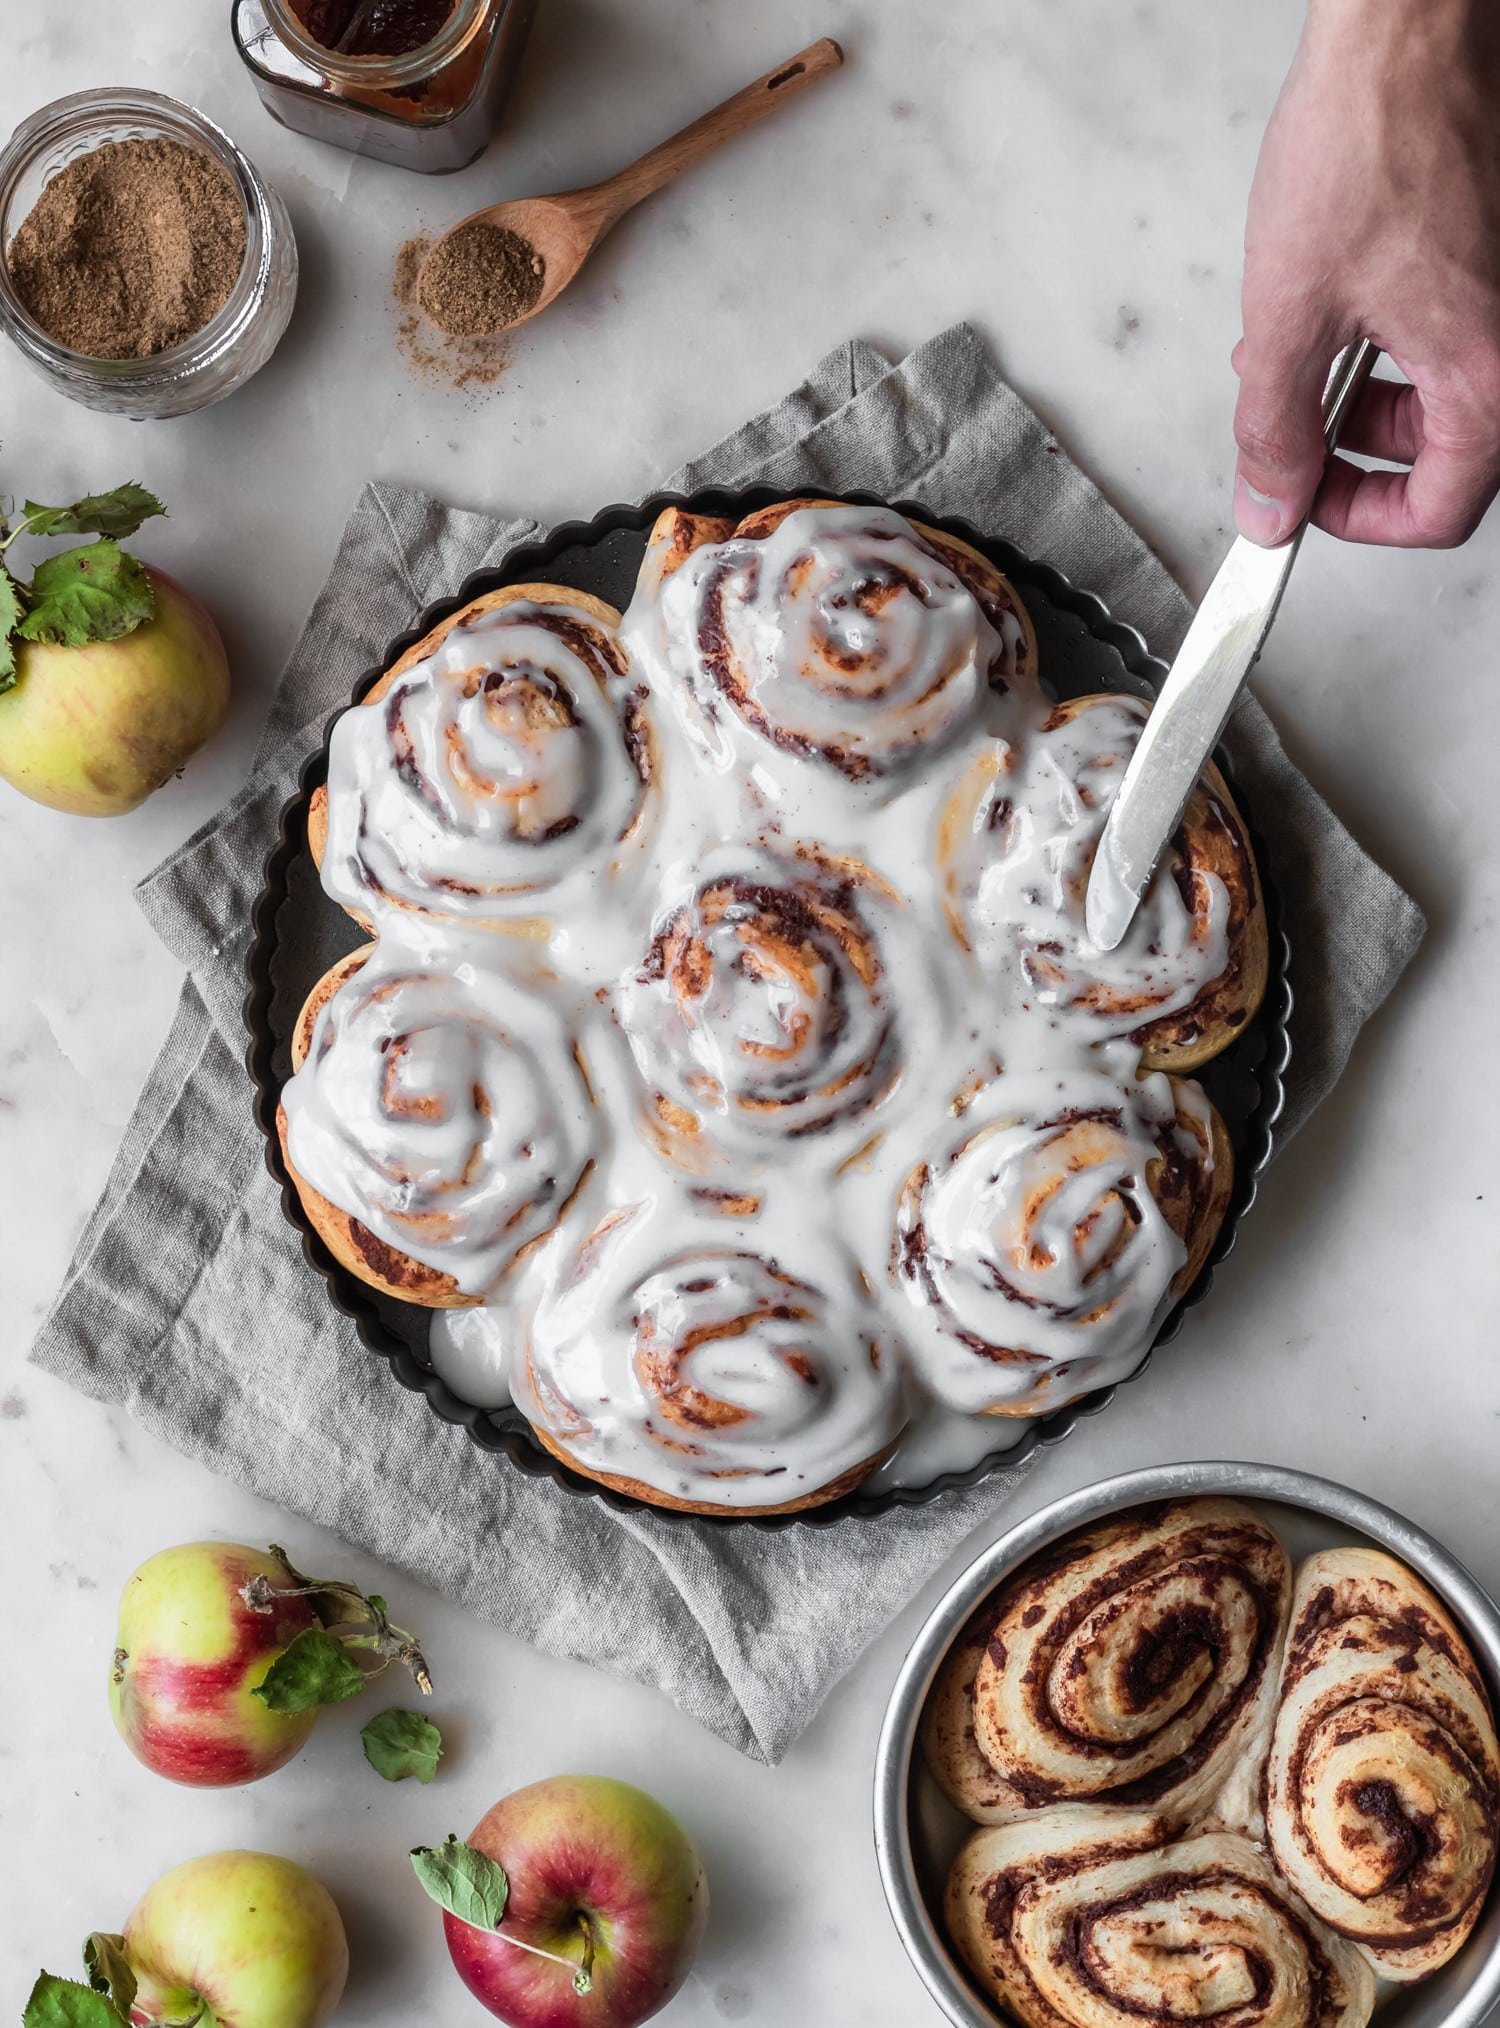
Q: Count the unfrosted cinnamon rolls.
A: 3